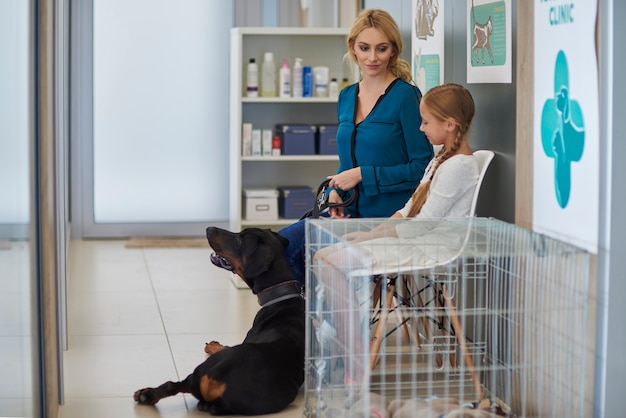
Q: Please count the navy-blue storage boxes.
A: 3